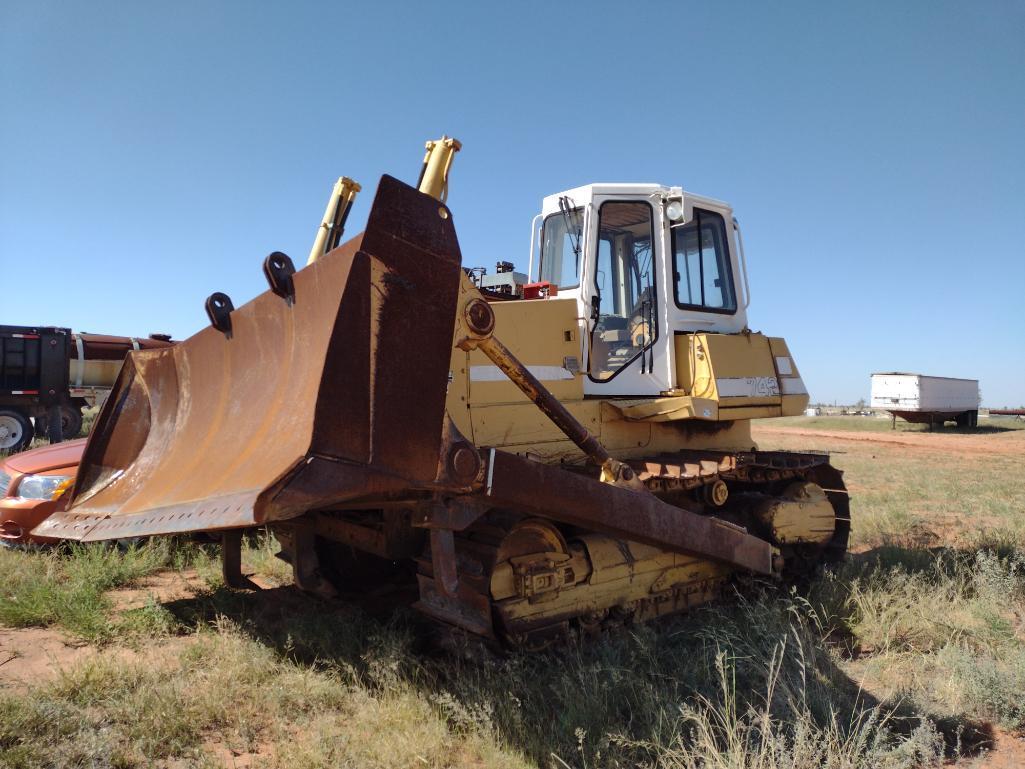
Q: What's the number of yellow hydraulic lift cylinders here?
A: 2